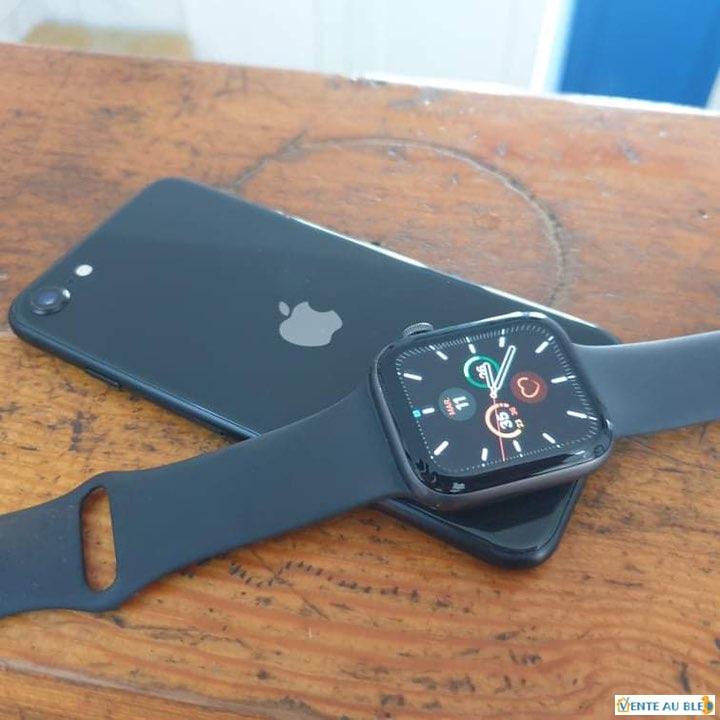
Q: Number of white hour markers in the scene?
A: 12